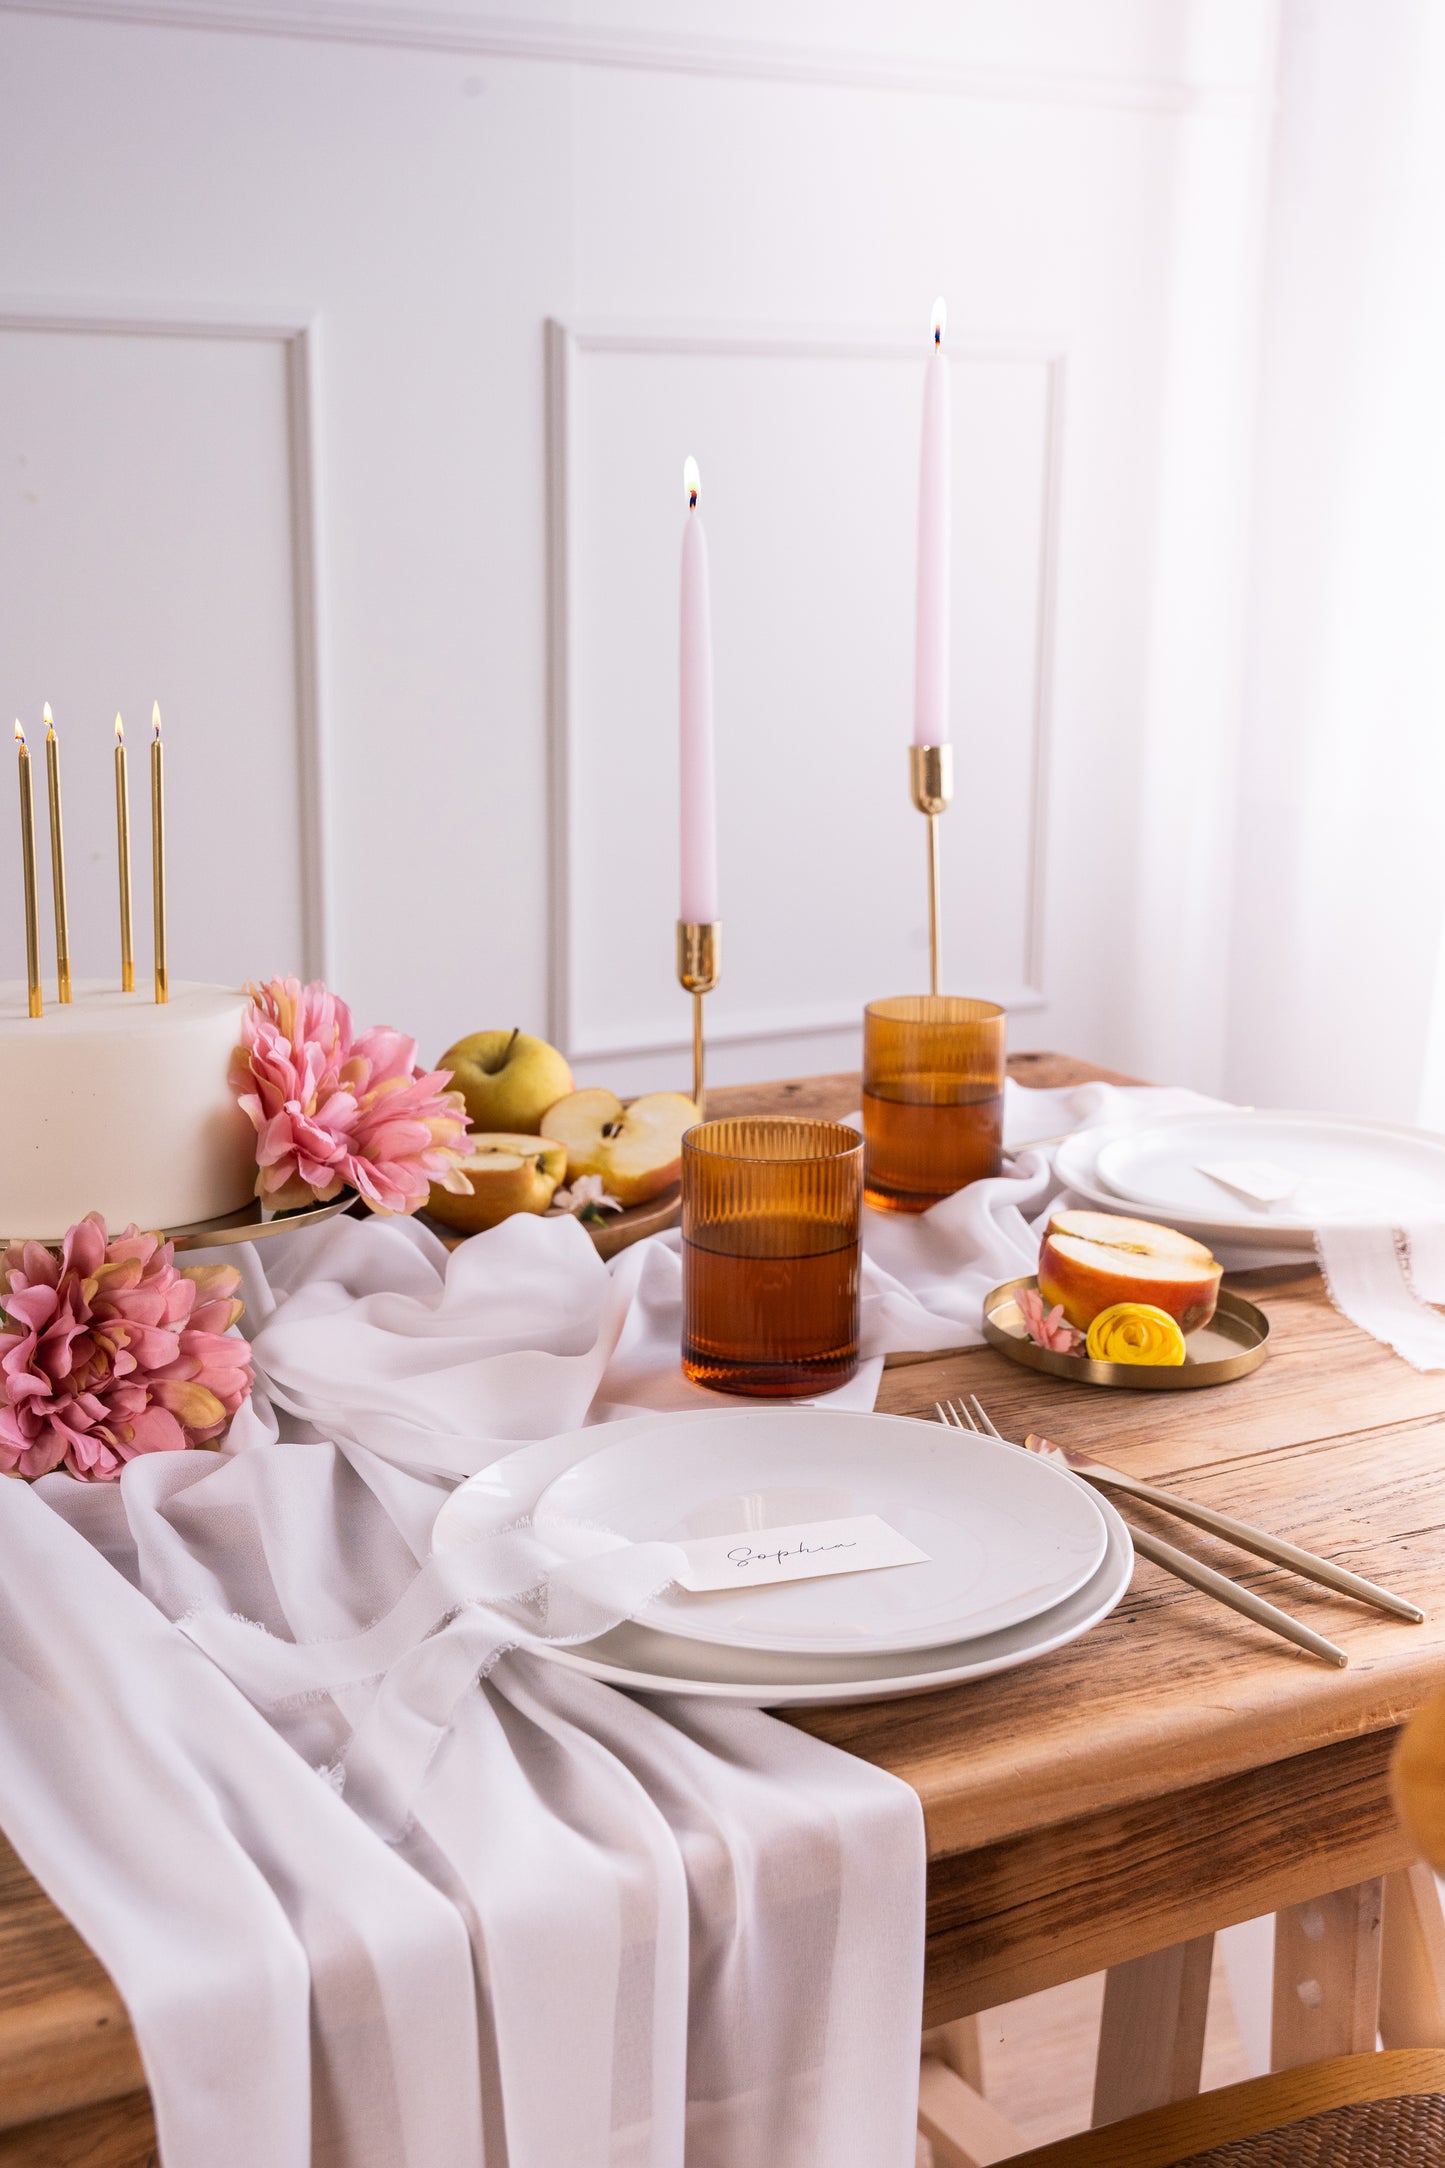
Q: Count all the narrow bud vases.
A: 0